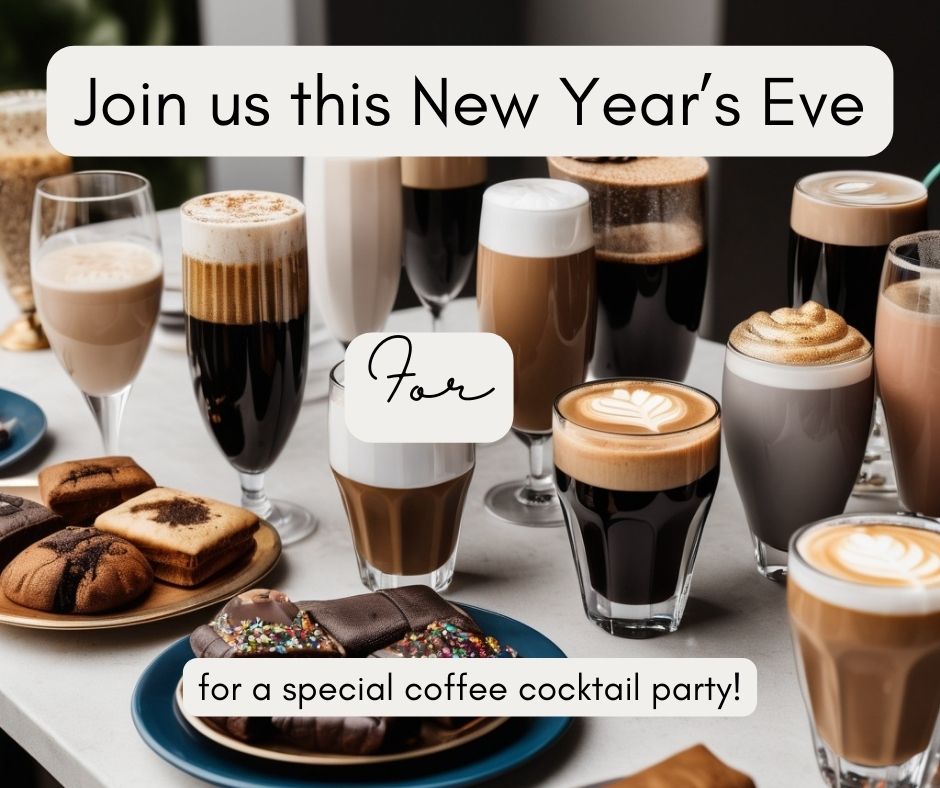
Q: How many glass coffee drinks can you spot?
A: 13